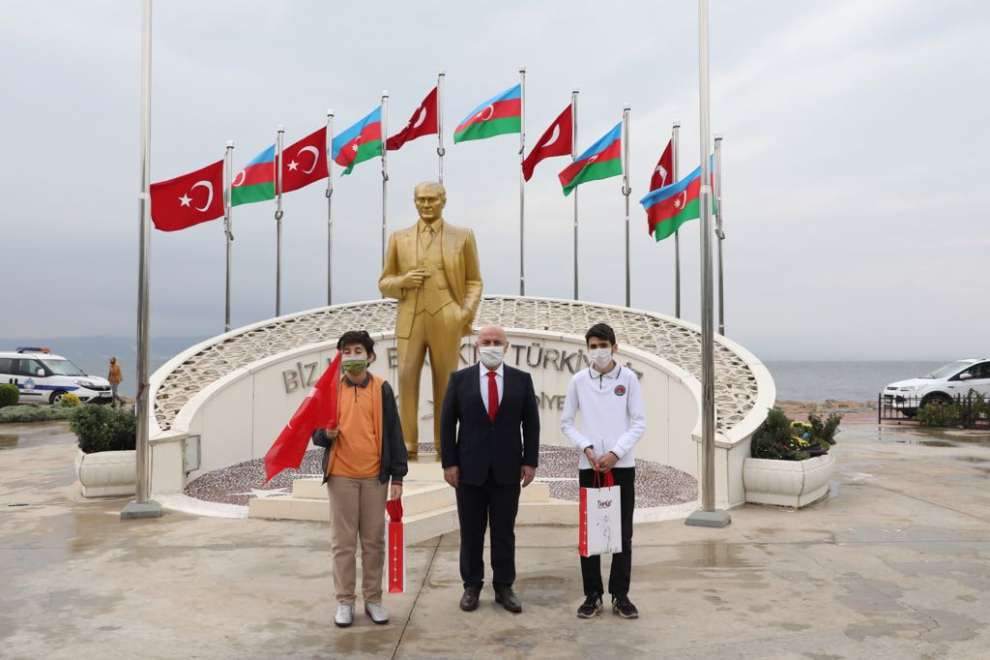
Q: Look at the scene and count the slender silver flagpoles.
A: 12